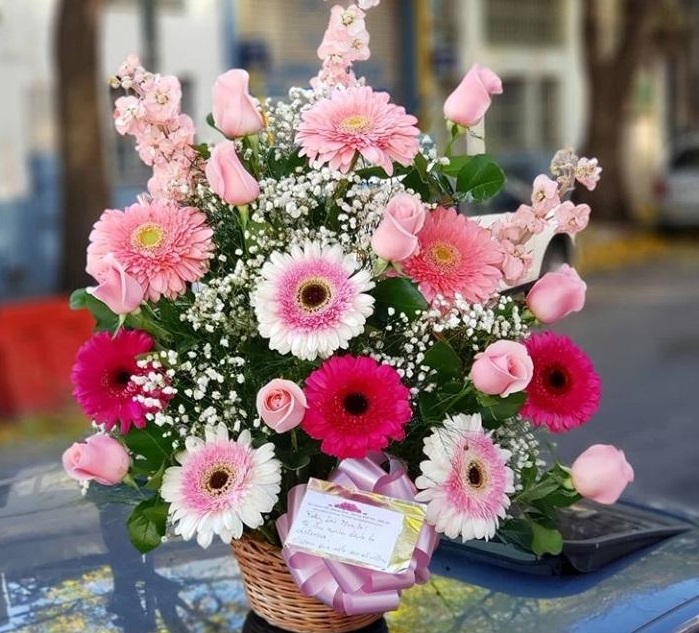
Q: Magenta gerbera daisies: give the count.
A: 3